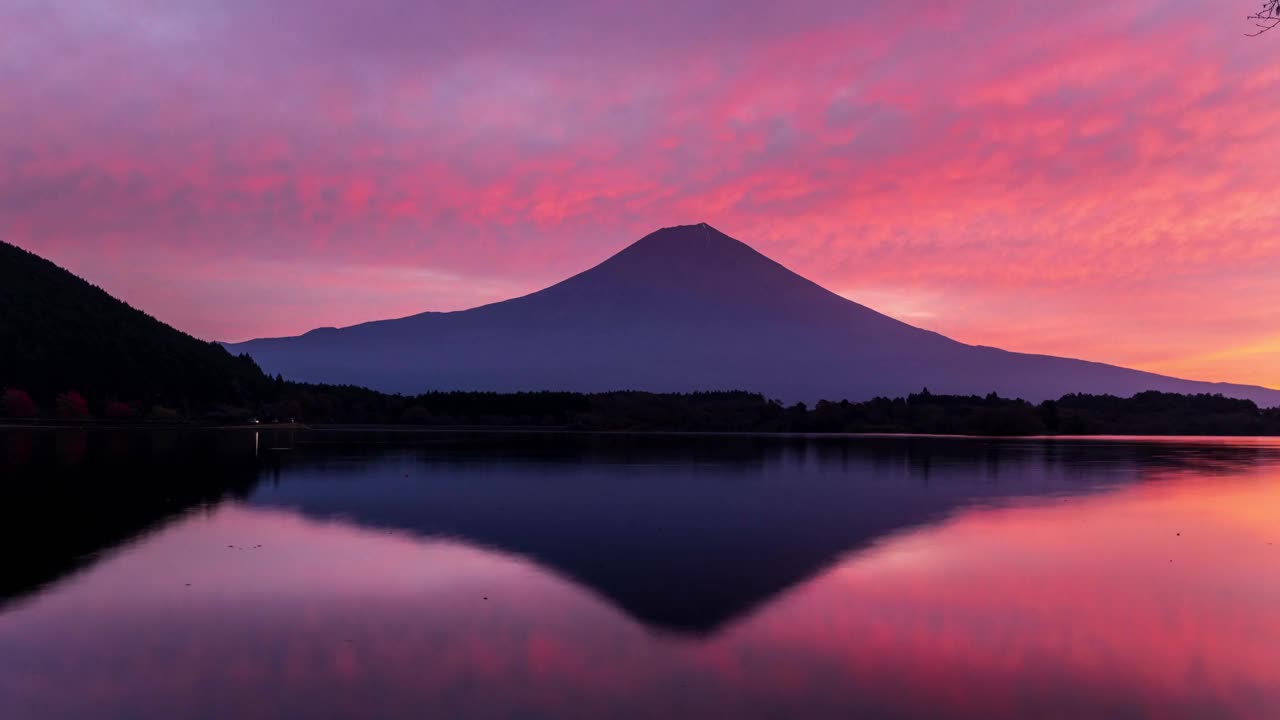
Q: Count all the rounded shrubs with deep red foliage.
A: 3